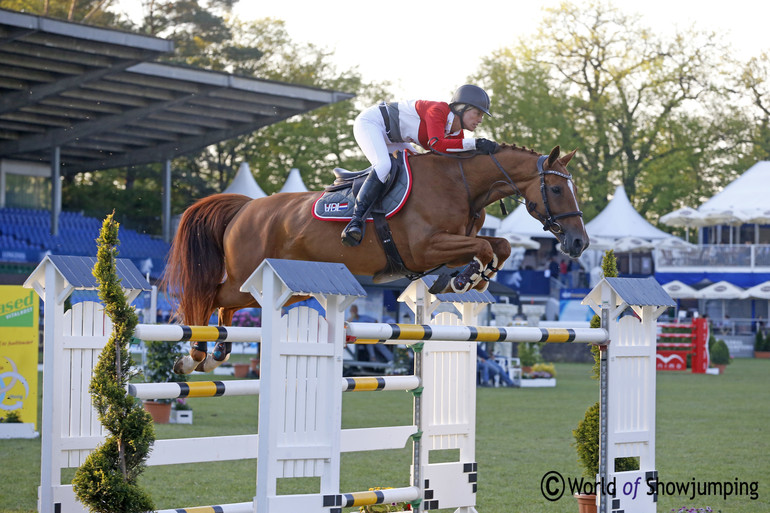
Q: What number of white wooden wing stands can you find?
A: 4